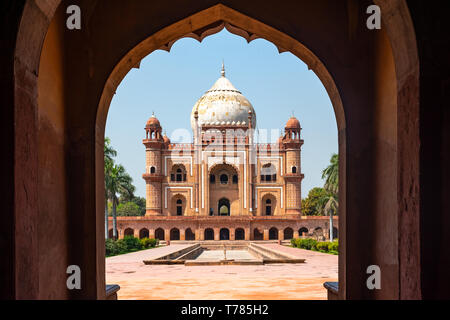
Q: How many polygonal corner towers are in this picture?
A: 2